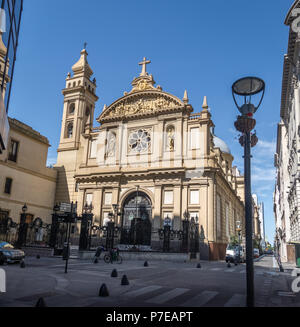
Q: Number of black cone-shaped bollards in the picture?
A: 10